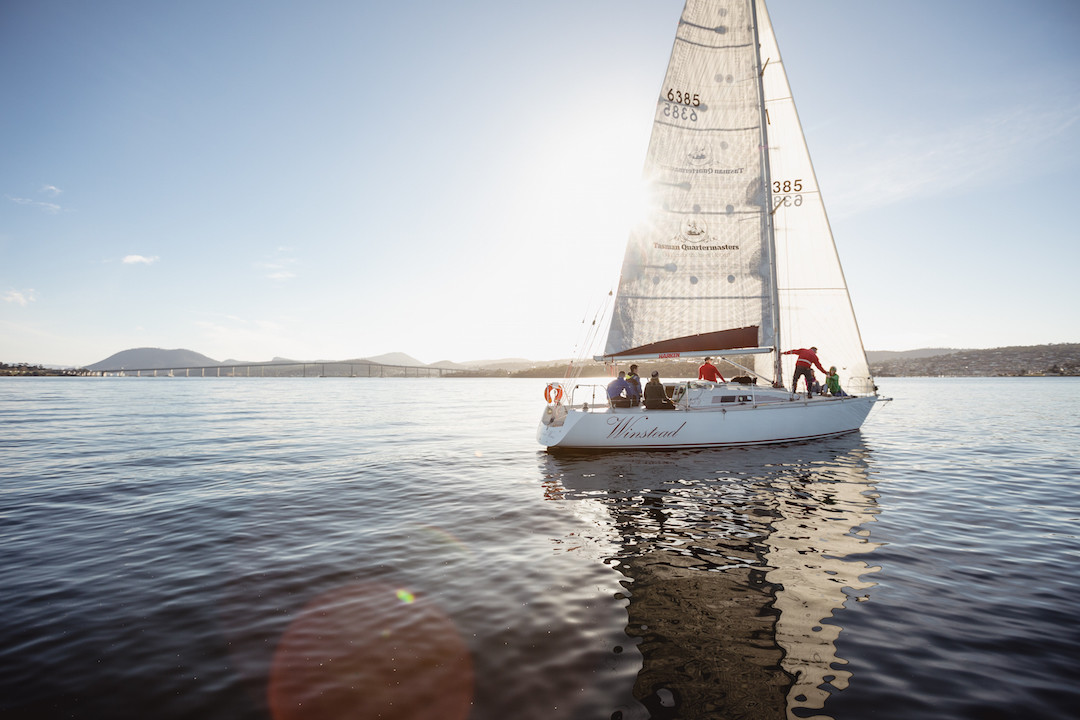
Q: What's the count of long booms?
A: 1